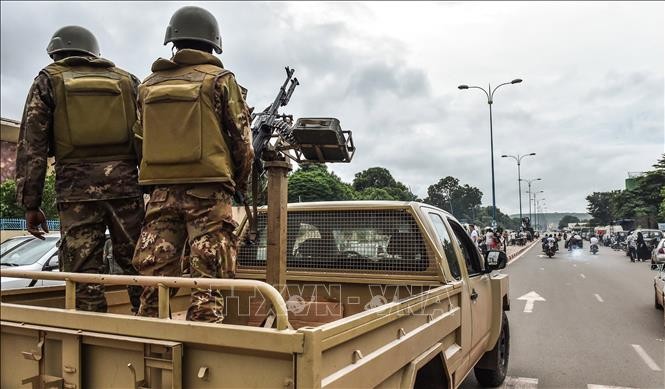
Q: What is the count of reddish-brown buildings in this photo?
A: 1